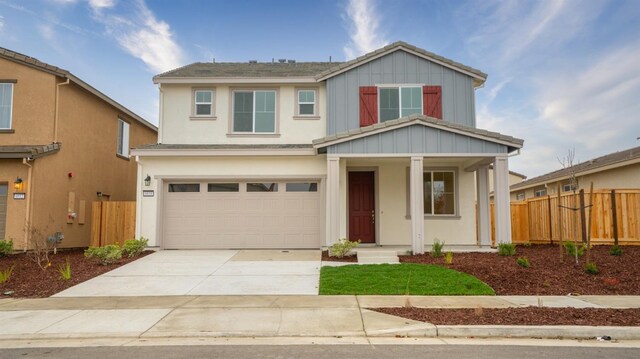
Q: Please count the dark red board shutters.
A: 2